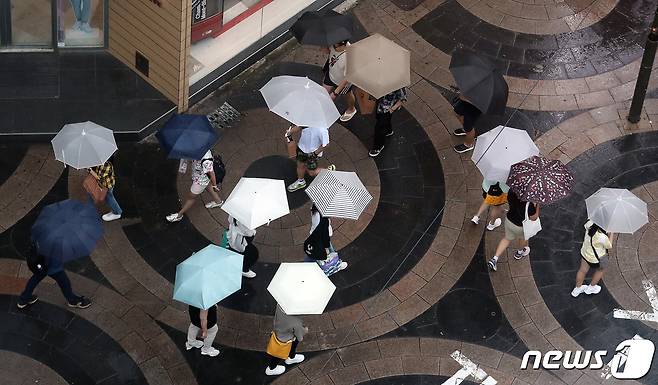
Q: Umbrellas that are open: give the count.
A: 14